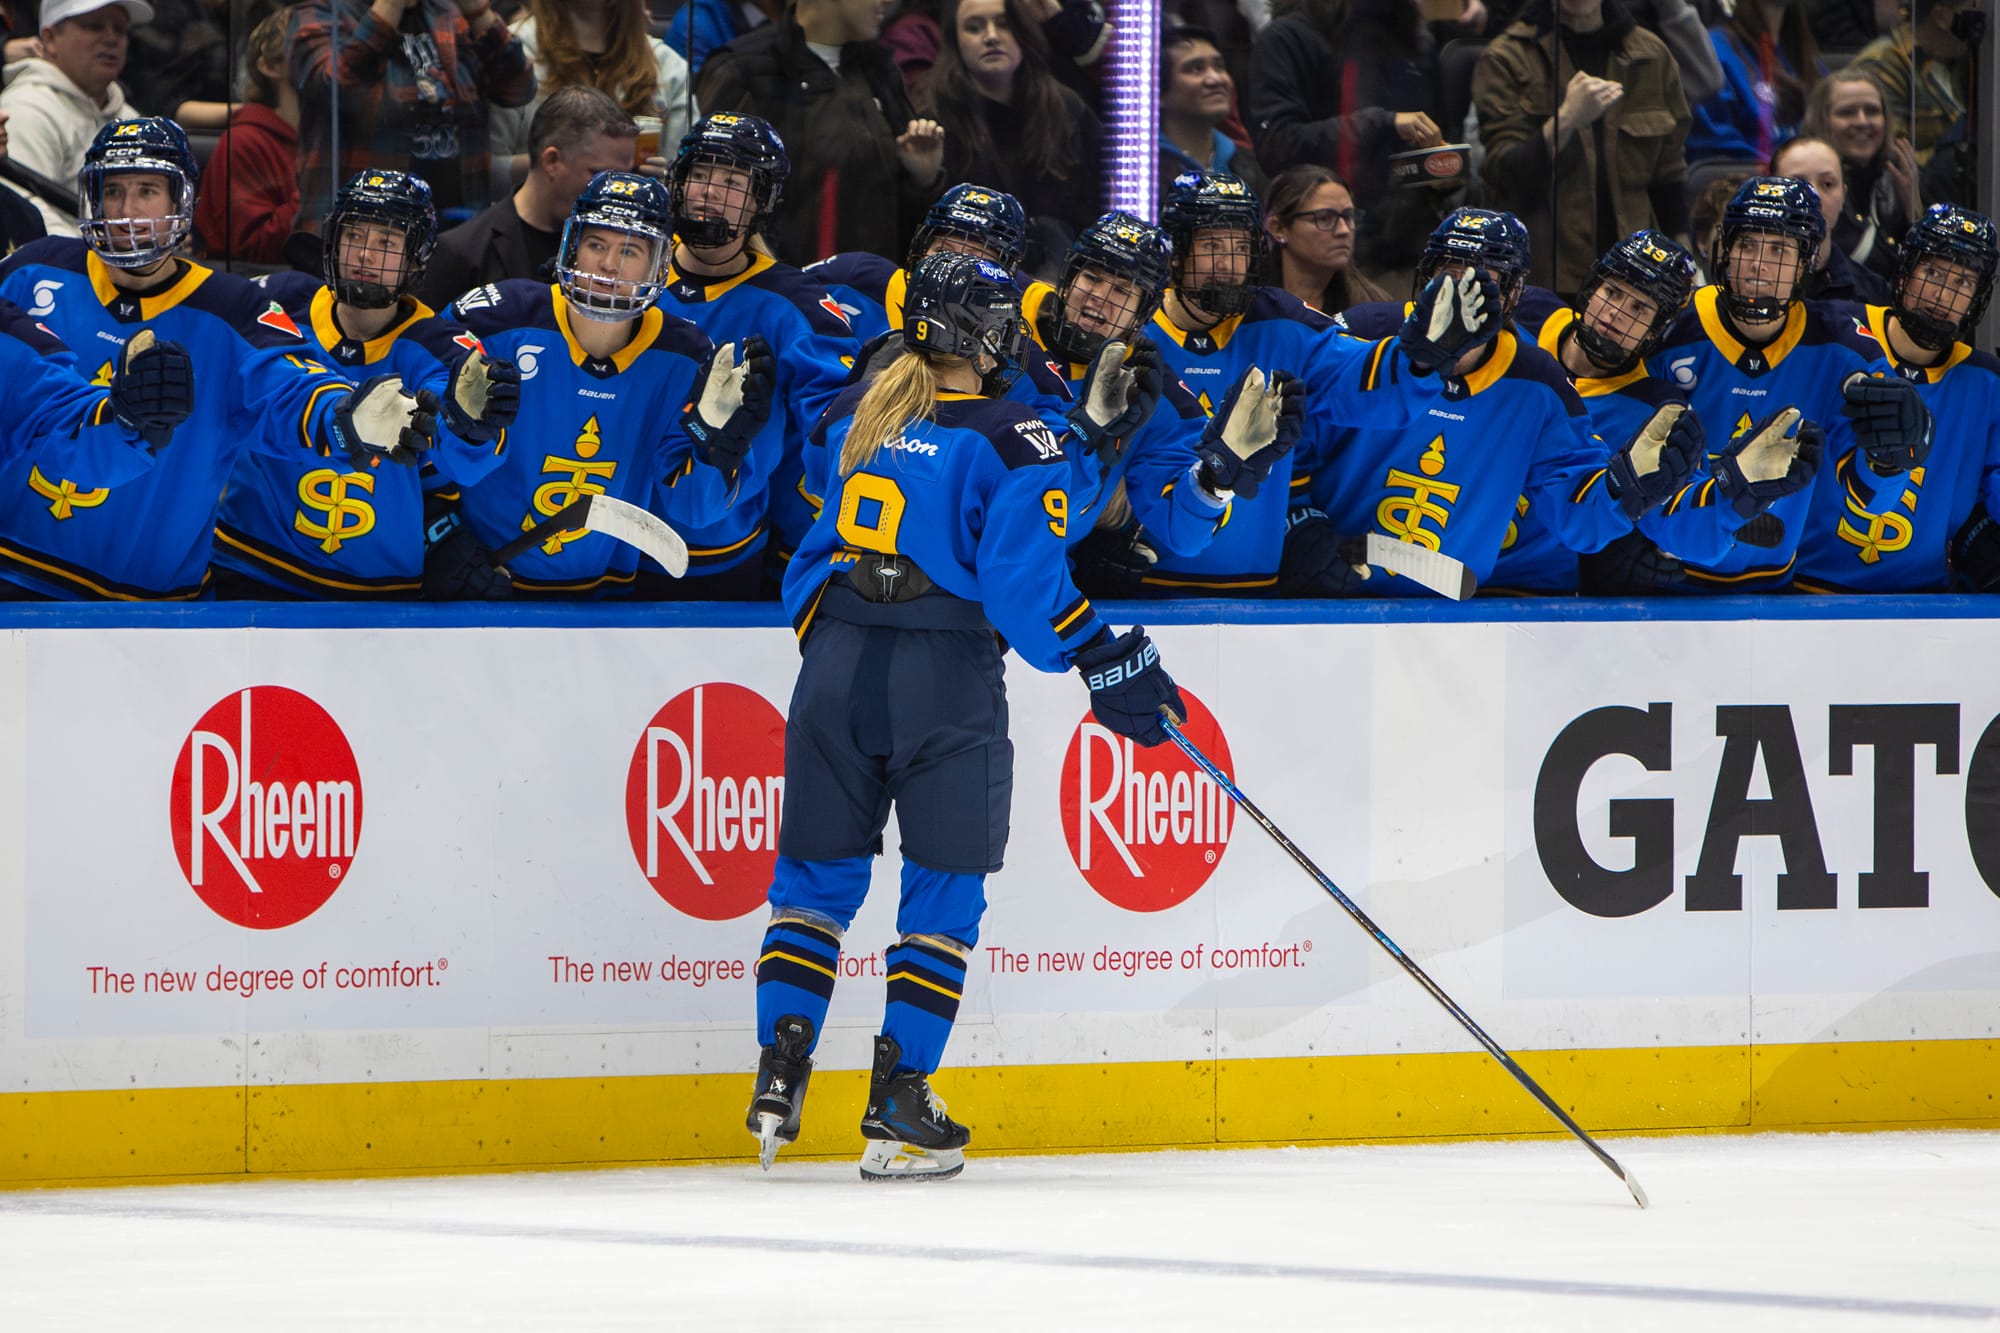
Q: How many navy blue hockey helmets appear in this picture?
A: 12